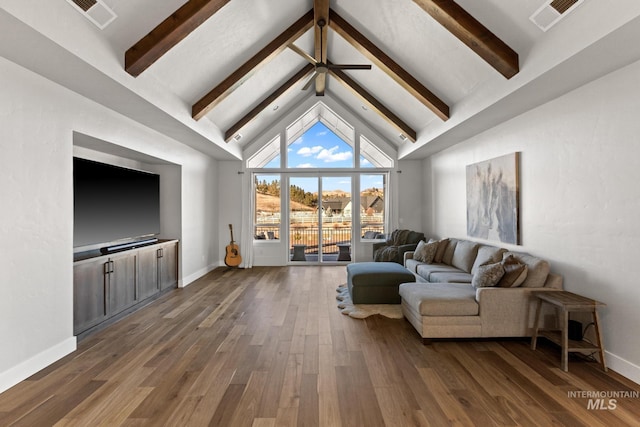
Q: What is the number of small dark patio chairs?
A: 2